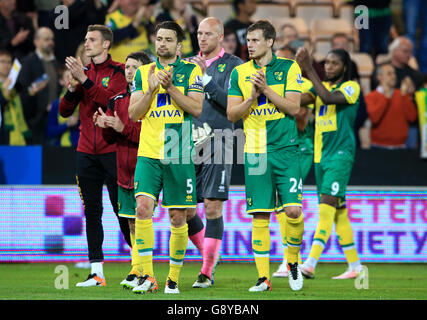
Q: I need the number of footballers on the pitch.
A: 7